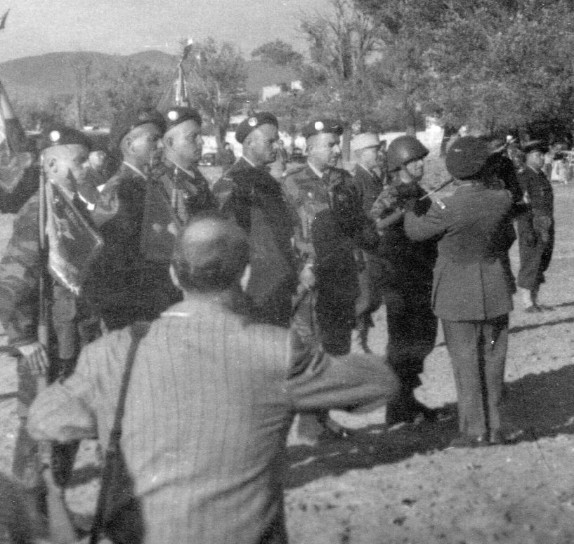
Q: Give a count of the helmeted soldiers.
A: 1